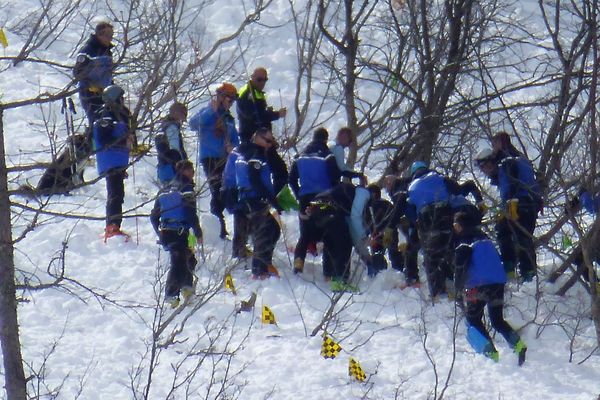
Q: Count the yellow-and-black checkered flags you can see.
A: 4